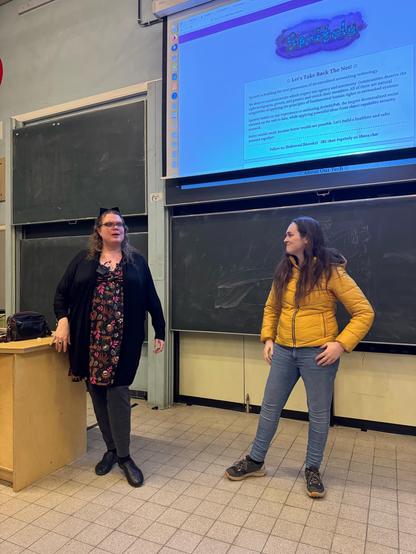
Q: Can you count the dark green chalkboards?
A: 3